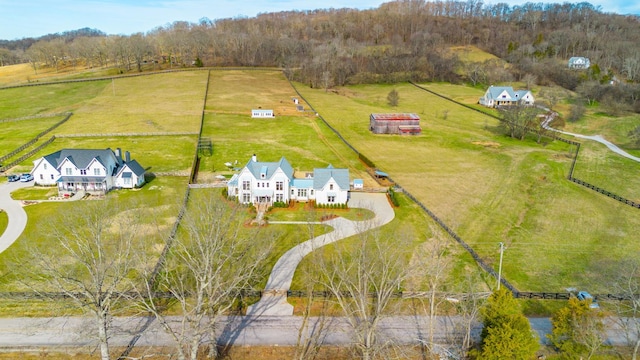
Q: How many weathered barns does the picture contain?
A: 1